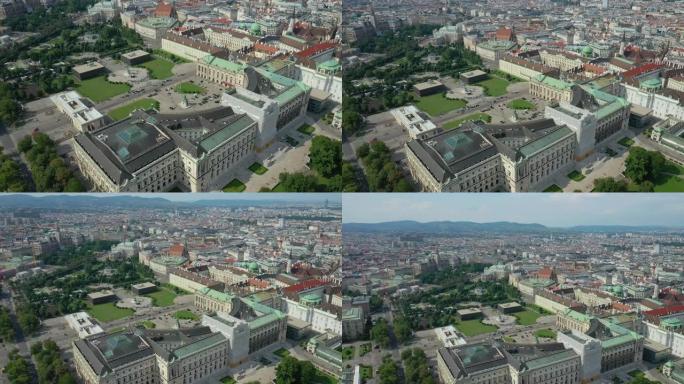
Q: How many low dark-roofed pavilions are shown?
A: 8